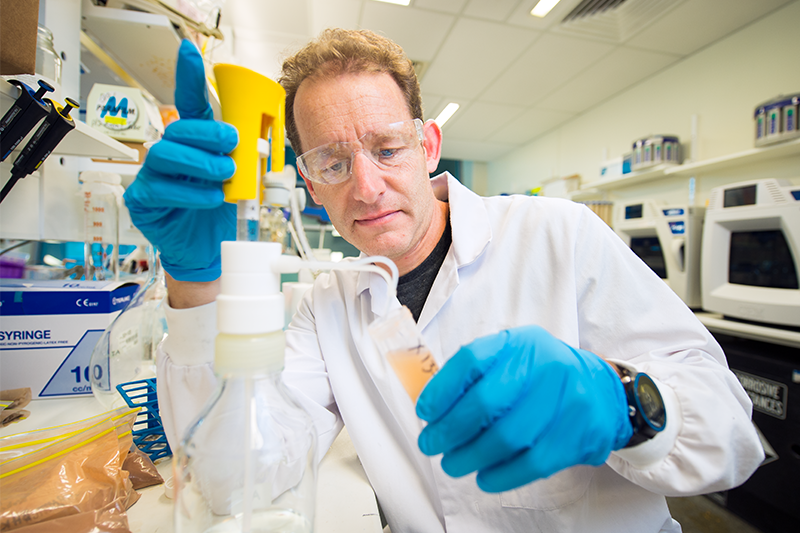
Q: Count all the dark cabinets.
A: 1